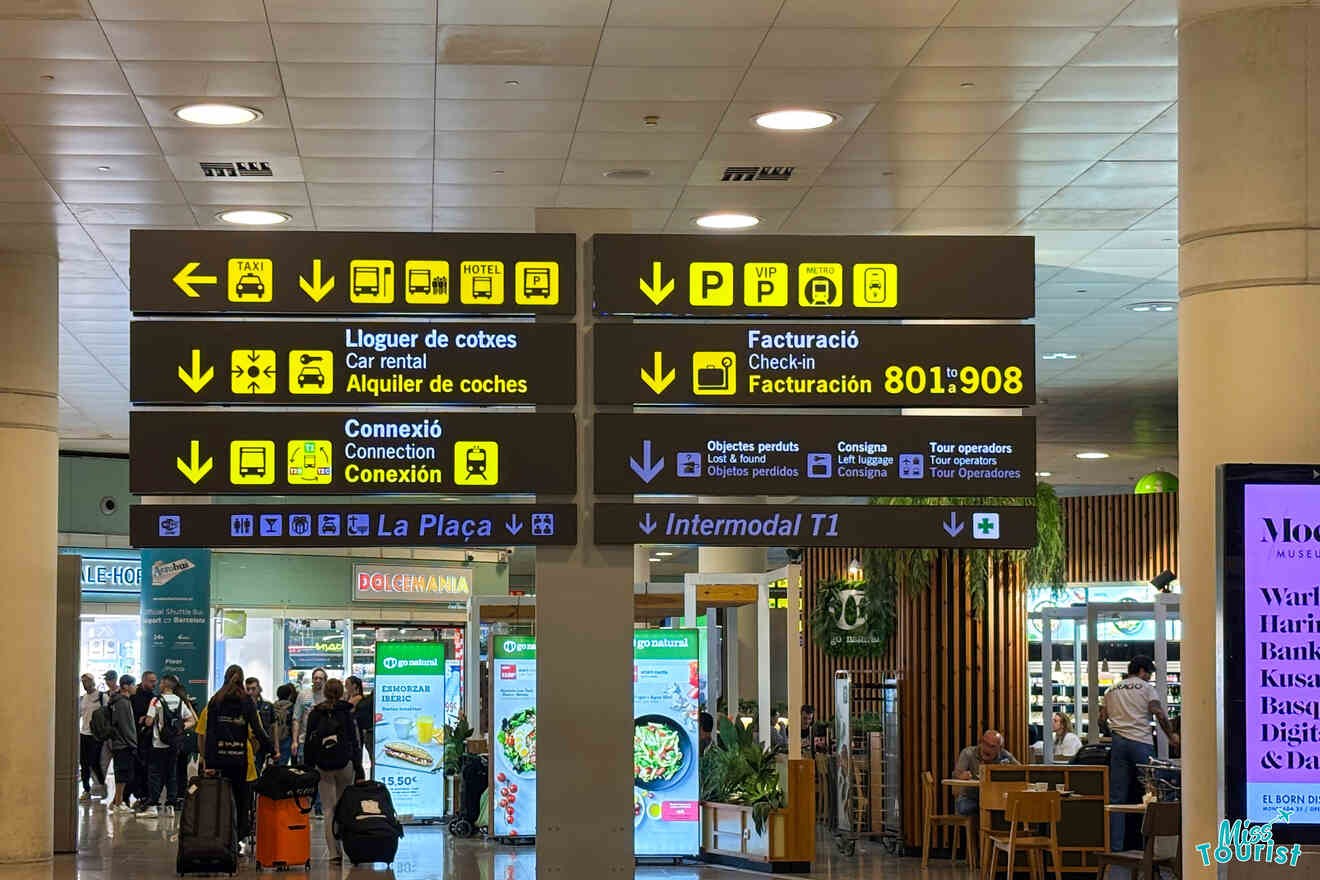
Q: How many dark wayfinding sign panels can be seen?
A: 8